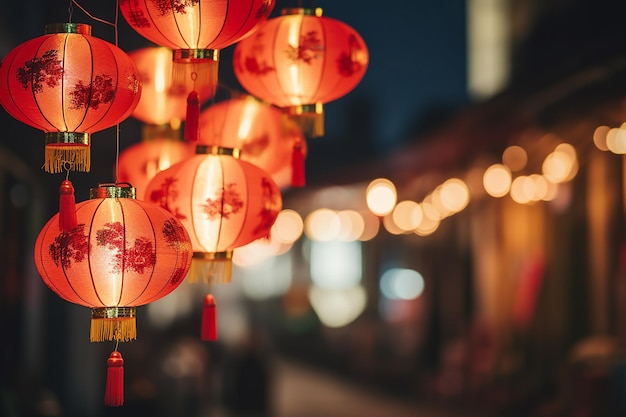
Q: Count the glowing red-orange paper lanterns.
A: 8